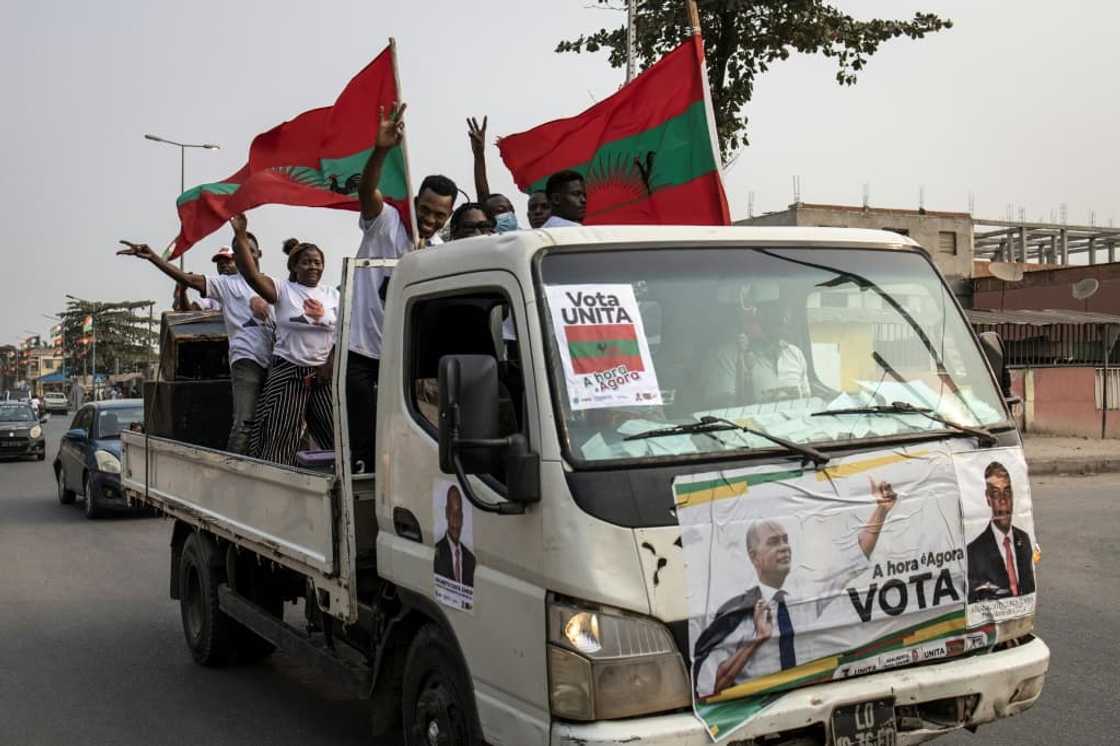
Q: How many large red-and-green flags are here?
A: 2